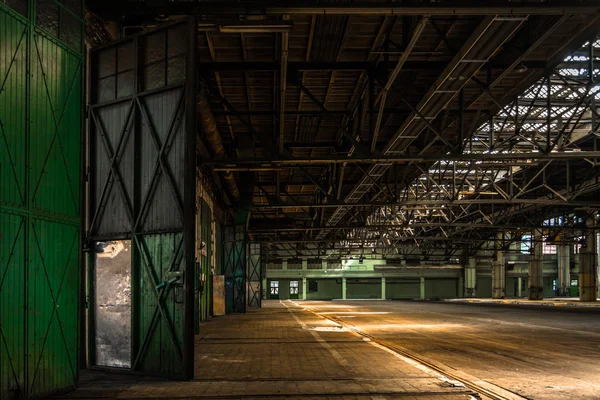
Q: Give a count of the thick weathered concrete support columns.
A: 5